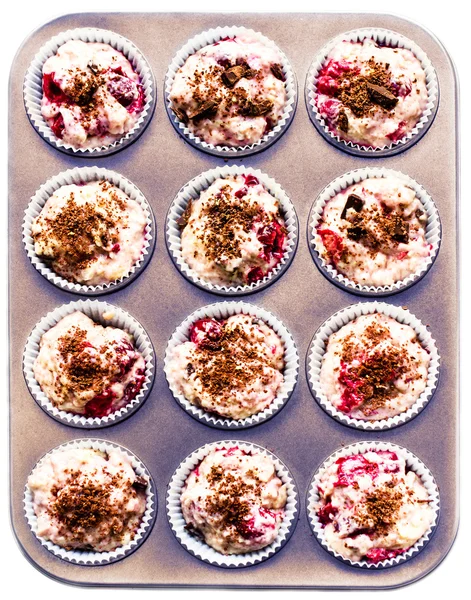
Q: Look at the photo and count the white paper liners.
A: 12